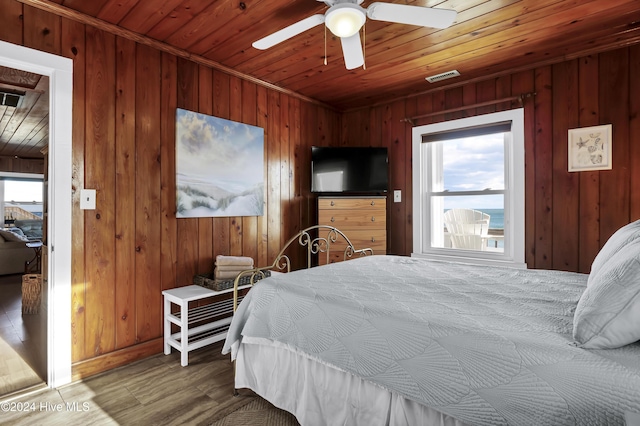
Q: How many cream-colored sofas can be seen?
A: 1